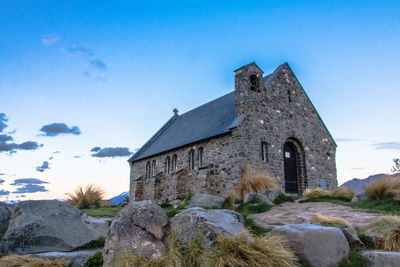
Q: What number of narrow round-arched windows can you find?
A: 6